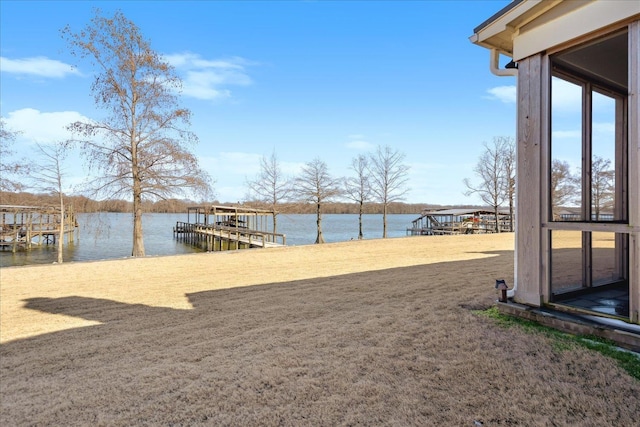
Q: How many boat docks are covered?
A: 3